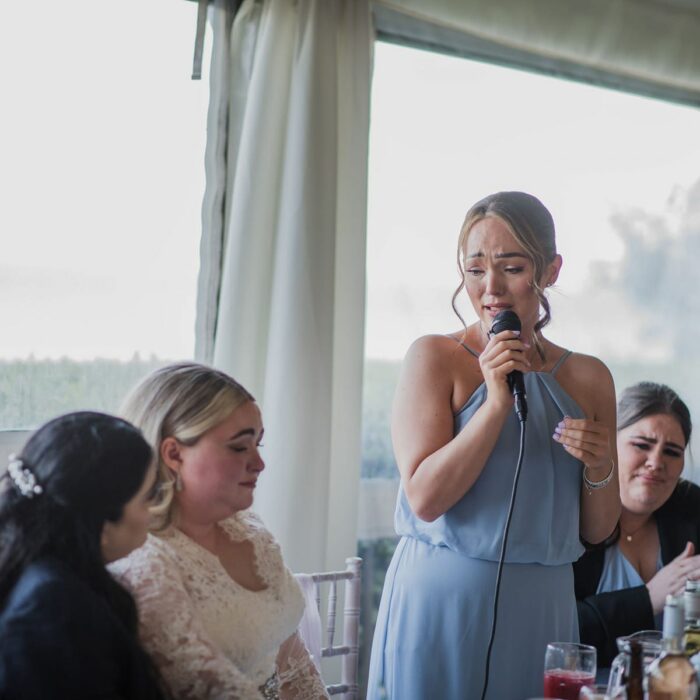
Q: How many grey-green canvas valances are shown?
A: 1